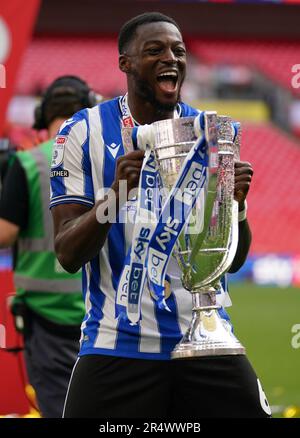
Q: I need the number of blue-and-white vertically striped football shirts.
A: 1